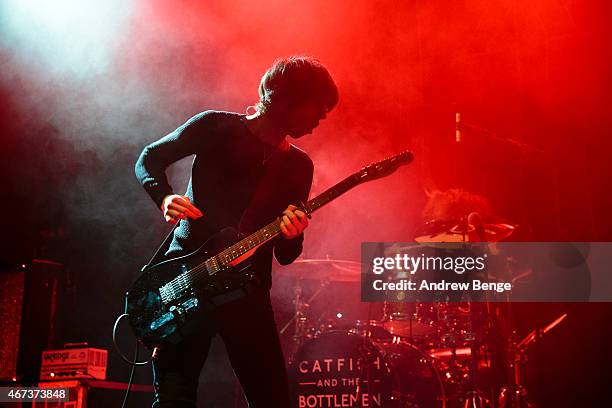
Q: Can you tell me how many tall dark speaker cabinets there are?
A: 1